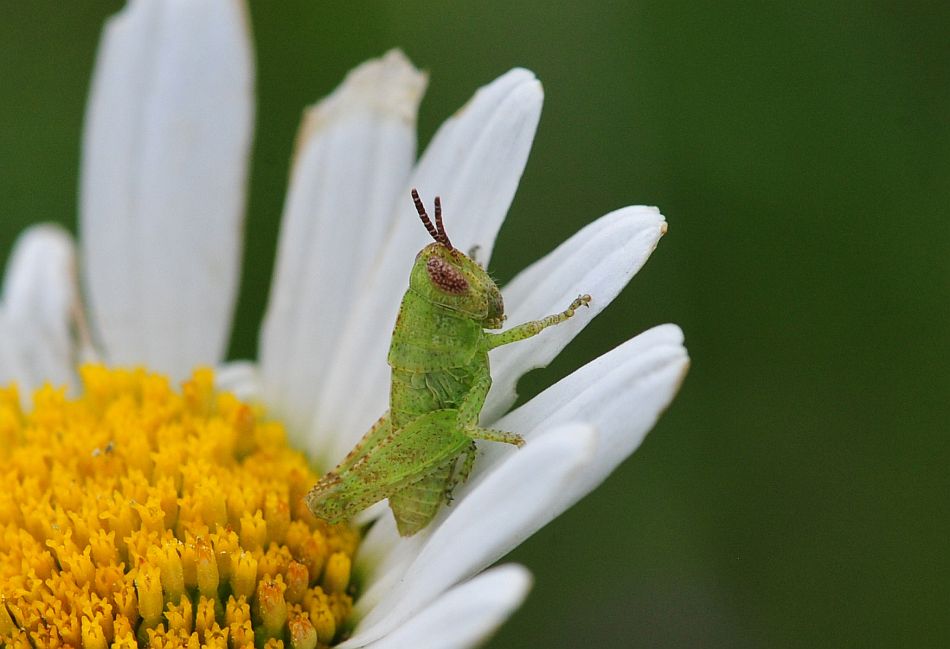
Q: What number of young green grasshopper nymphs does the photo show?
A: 1